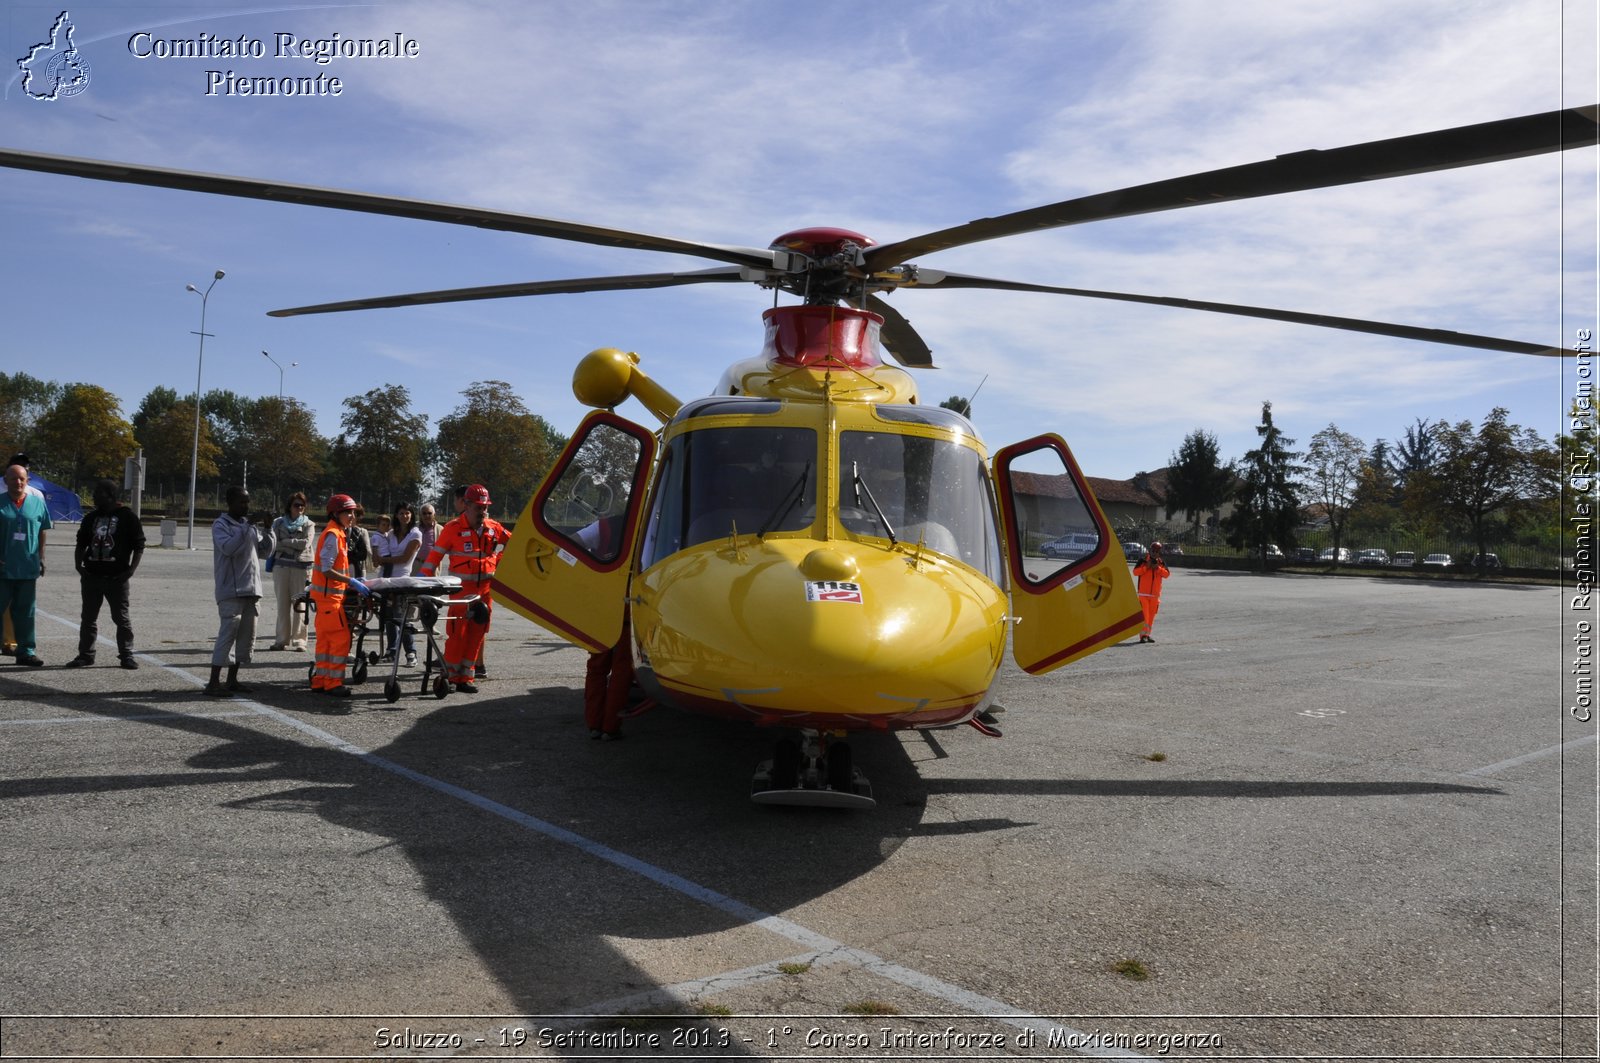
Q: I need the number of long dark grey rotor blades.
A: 5